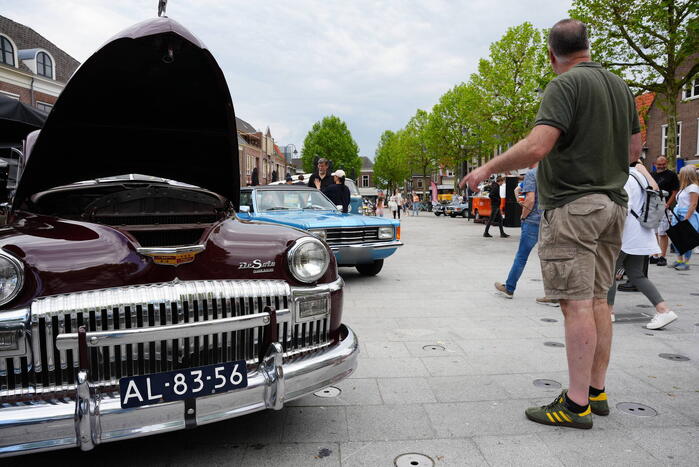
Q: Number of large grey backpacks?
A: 1